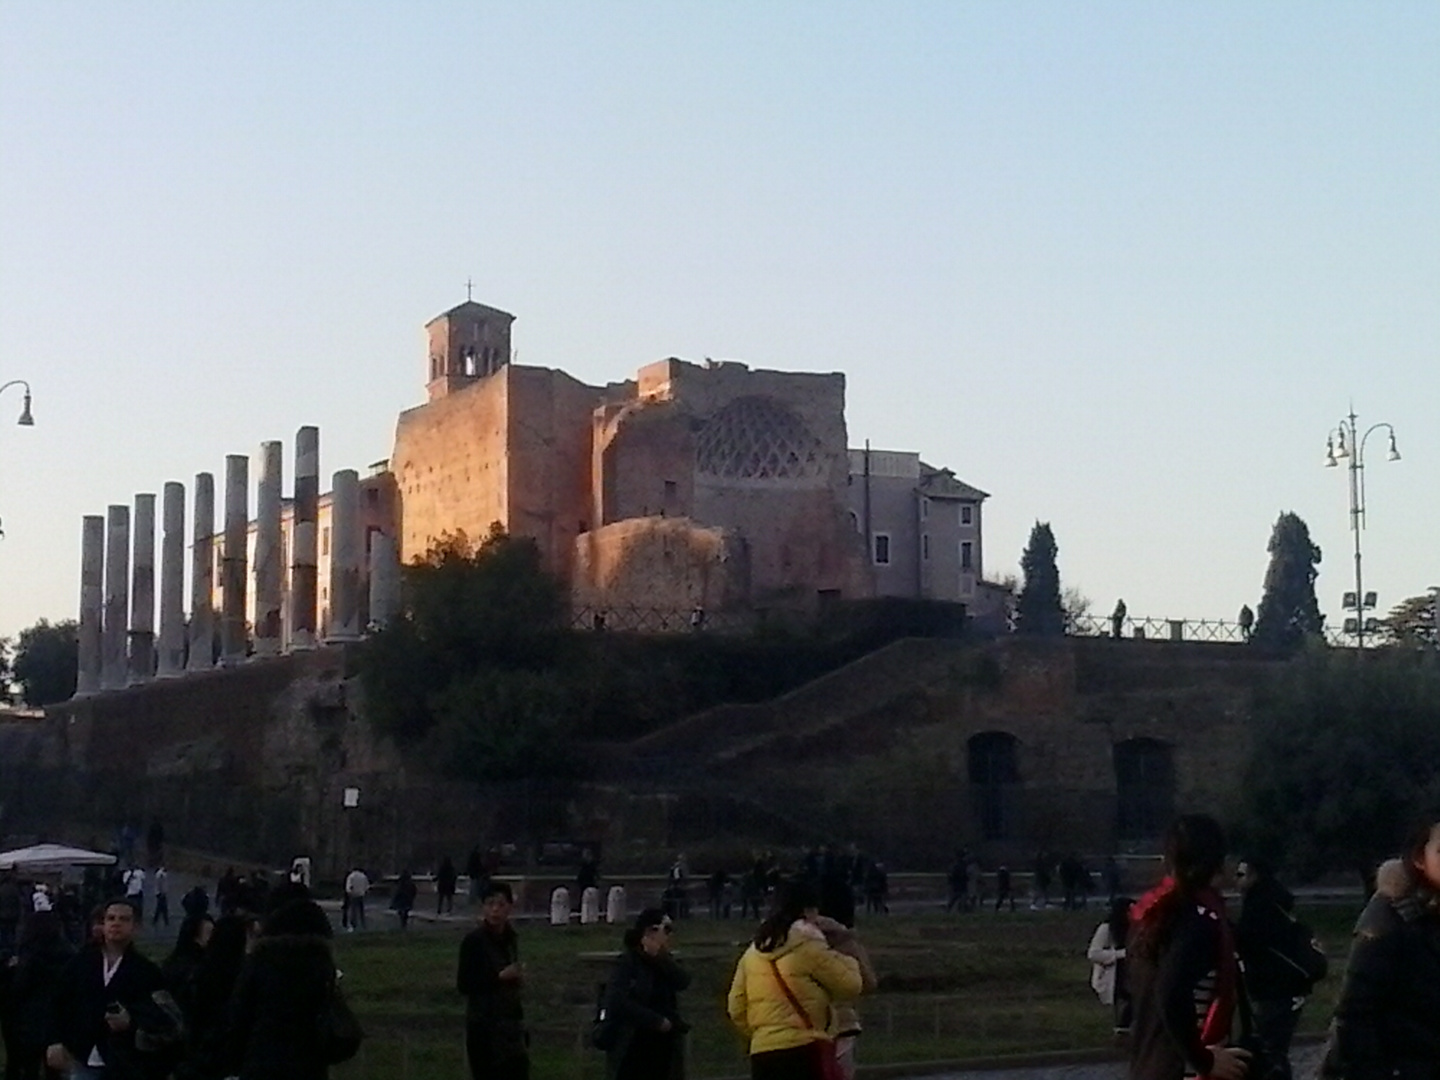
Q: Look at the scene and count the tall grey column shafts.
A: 10